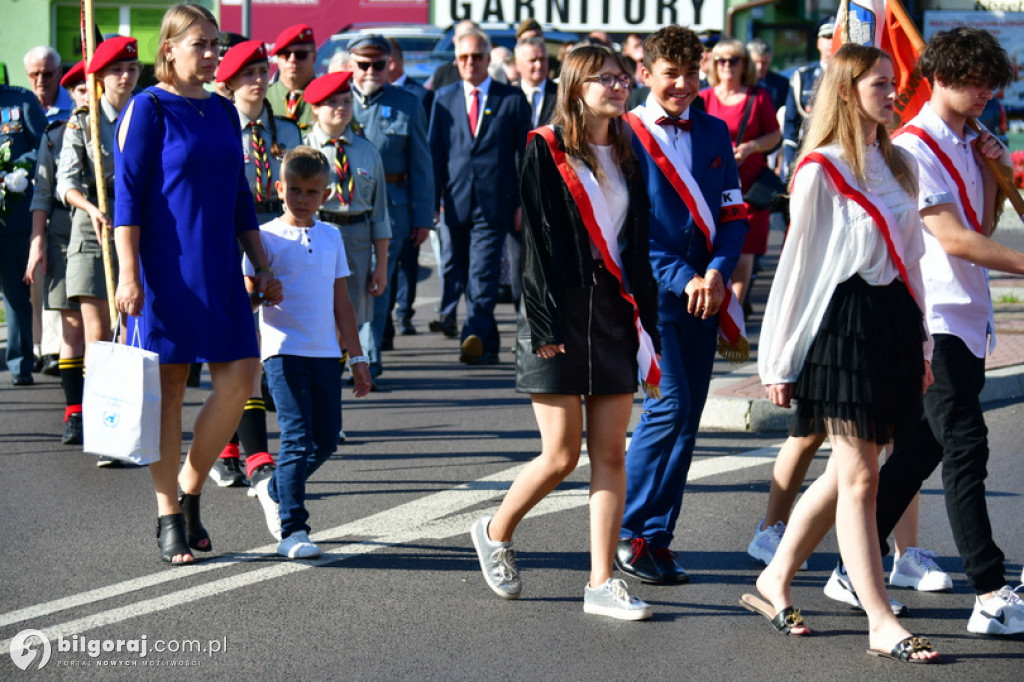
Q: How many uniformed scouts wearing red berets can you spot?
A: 5